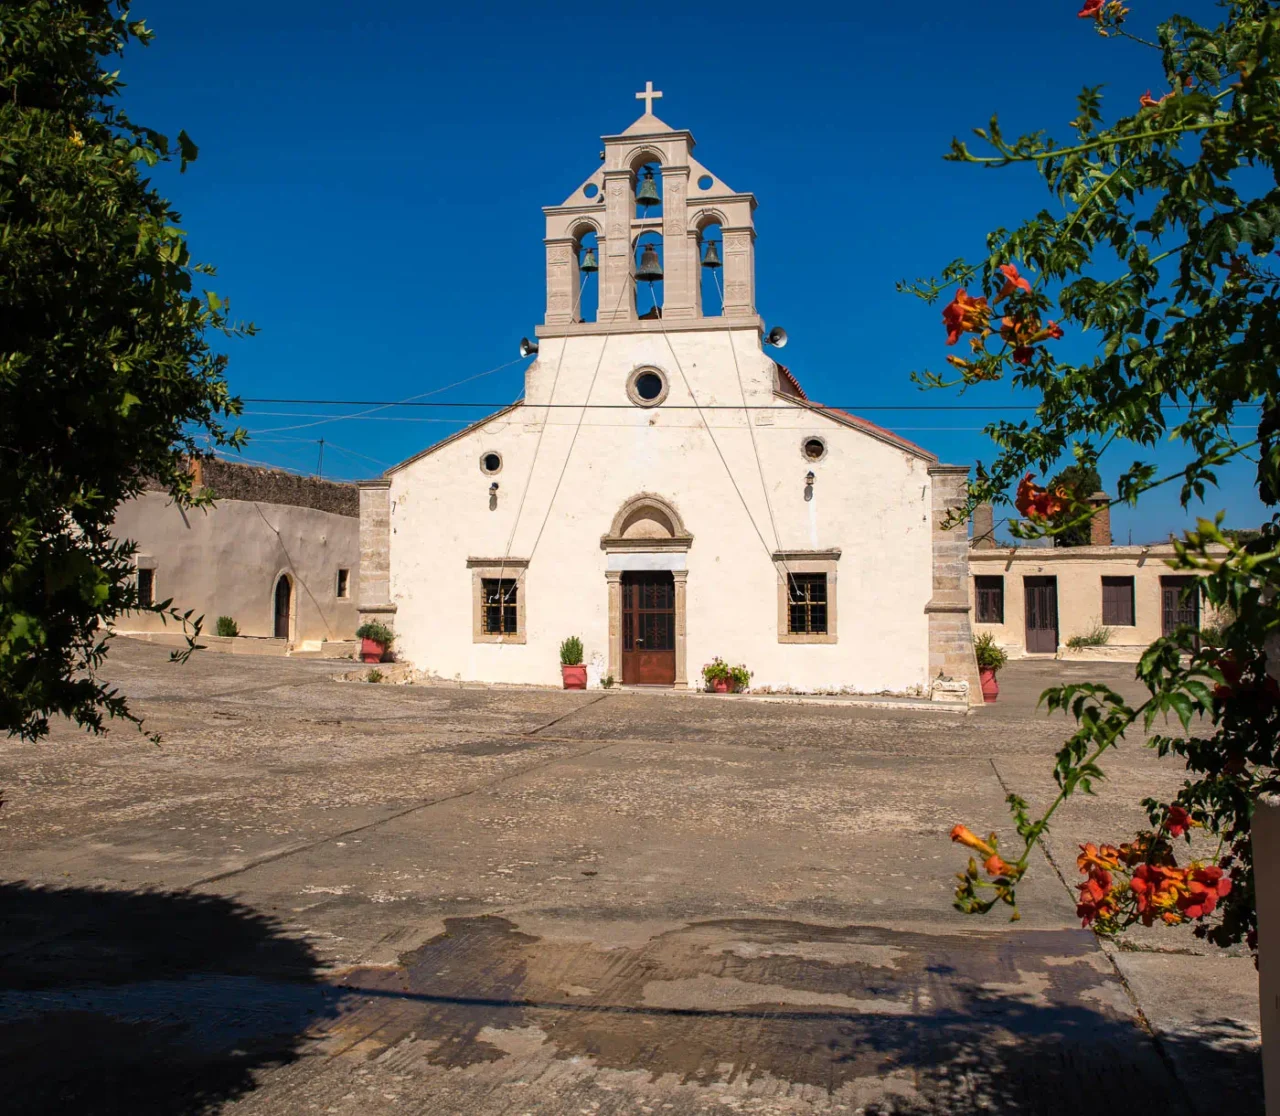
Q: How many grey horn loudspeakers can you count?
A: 2